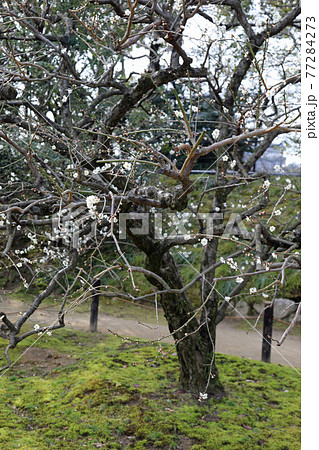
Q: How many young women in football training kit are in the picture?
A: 0